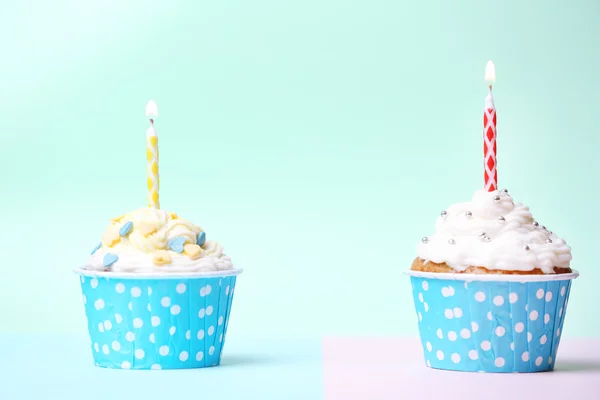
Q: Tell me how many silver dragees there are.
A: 14